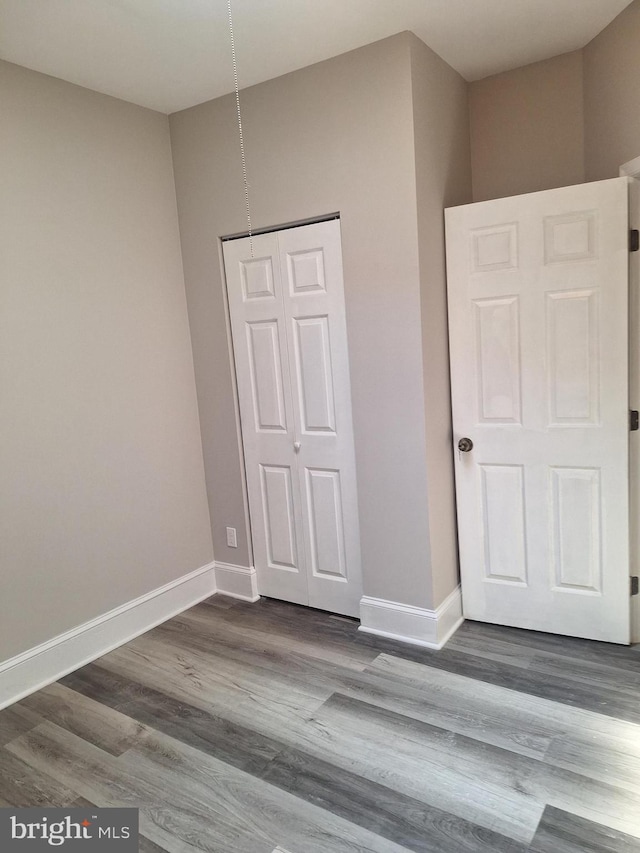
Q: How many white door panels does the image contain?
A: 12